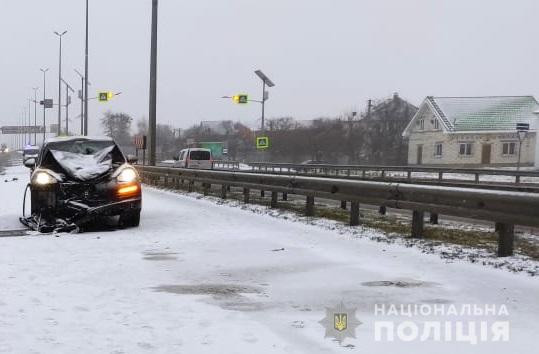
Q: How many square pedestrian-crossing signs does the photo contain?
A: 3